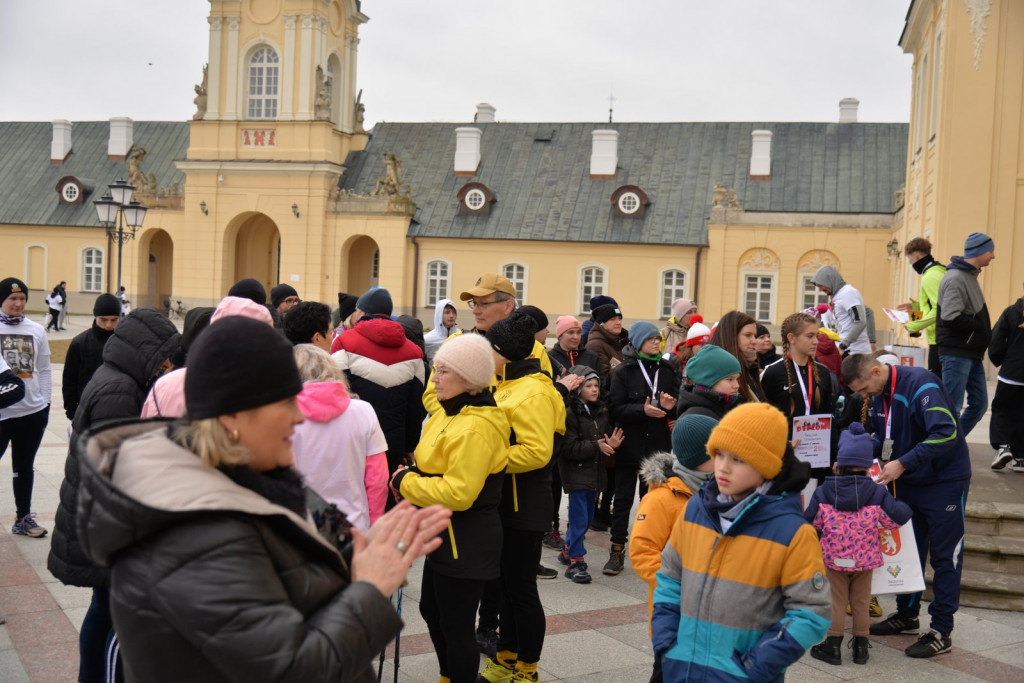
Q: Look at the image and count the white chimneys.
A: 7